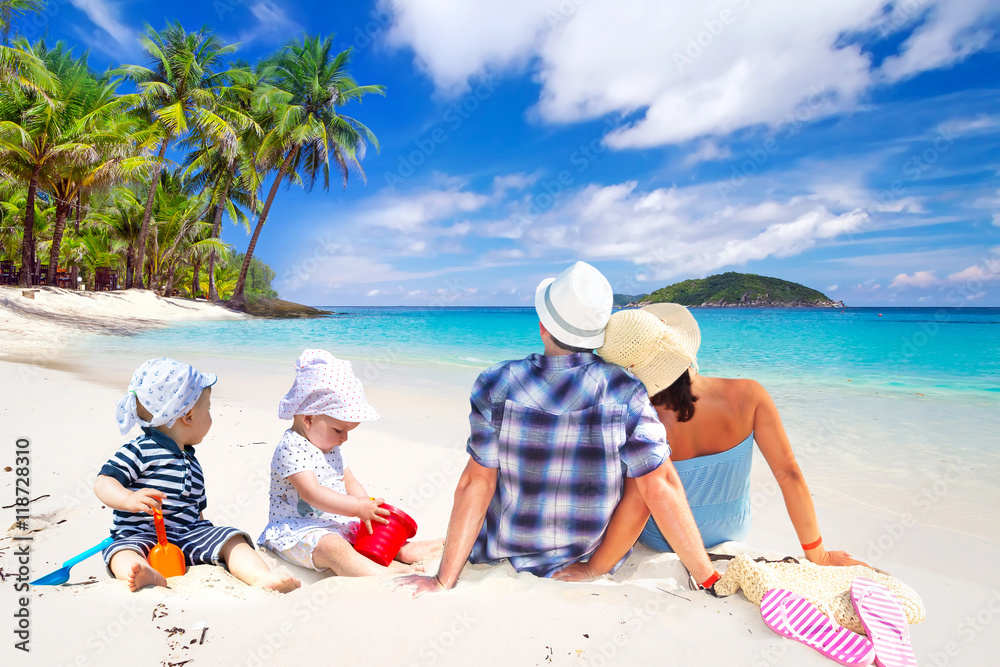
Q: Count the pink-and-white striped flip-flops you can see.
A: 2